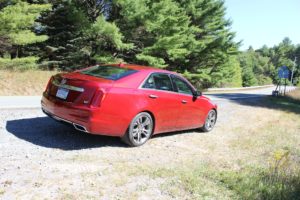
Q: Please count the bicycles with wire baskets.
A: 0